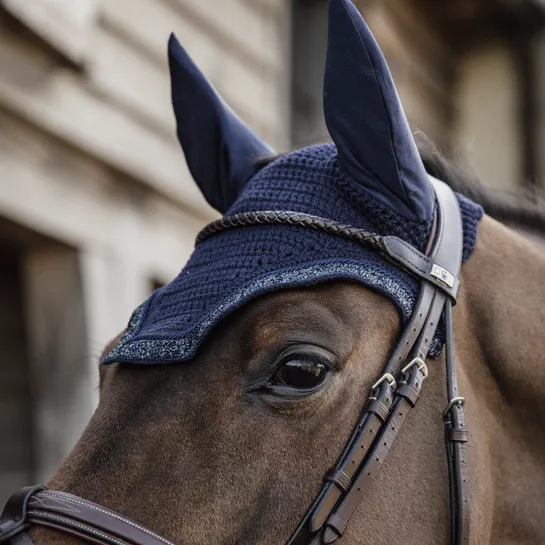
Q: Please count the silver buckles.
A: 3